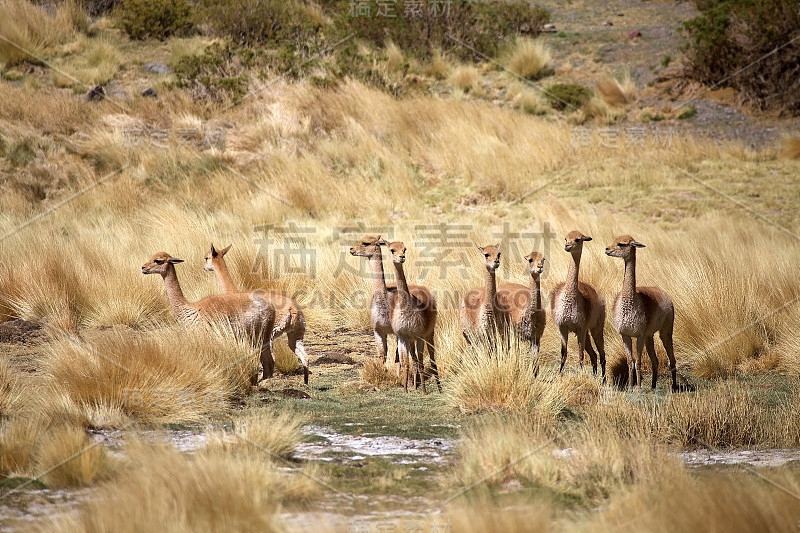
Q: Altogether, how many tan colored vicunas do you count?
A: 8